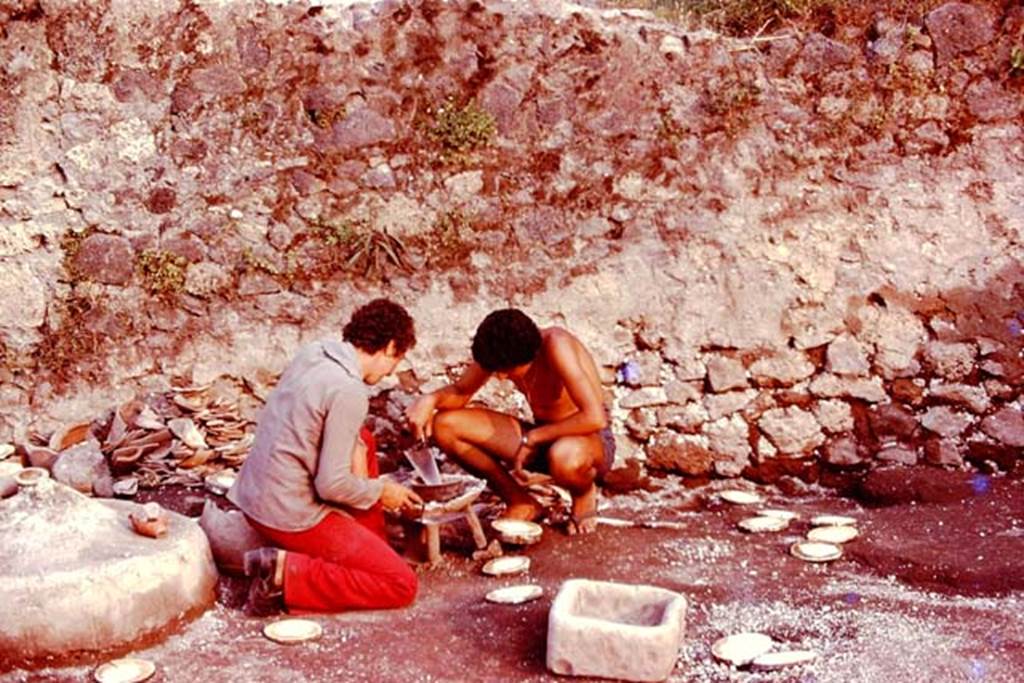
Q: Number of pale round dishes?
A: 13